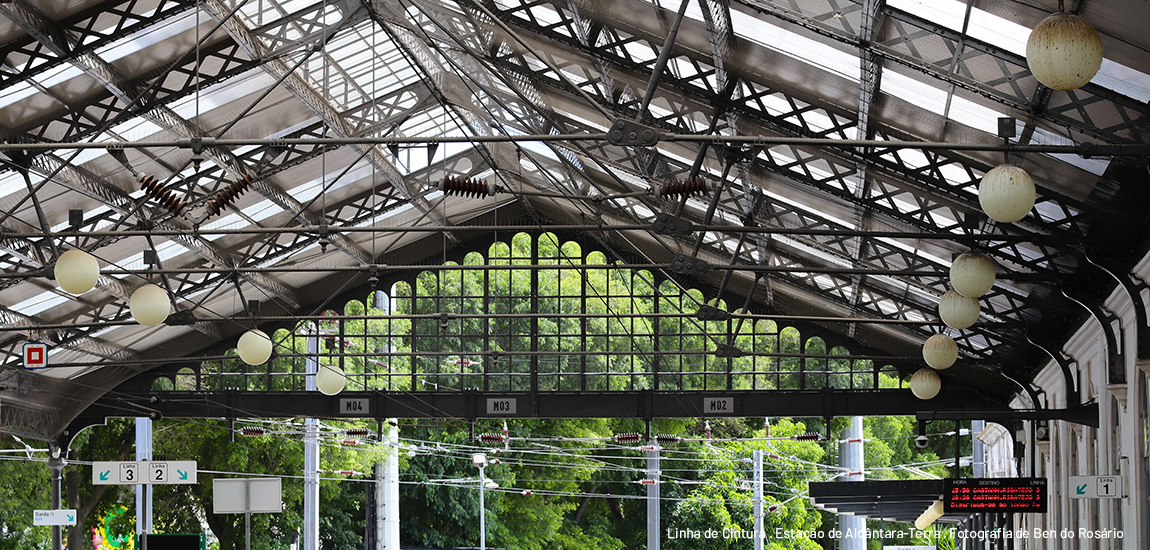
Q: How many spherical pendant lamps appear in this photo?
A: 10